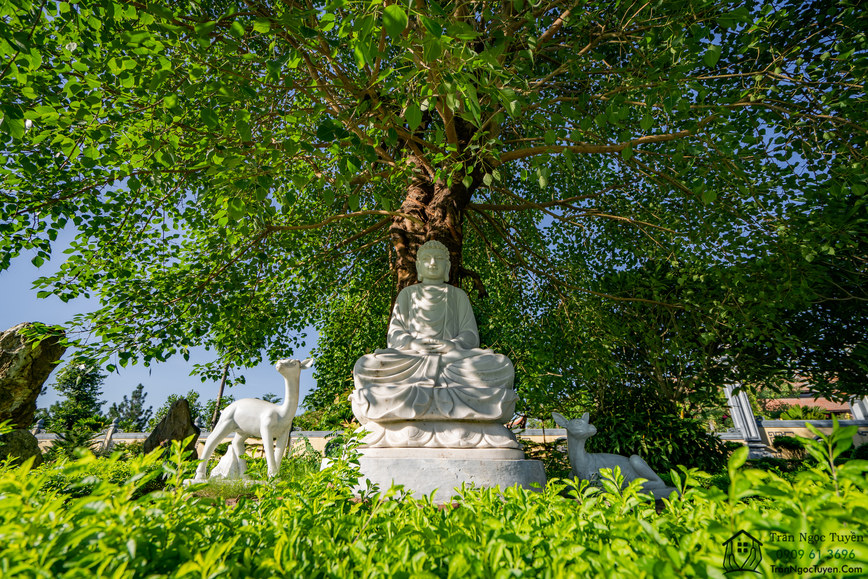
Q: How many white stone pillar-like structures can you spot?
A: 2